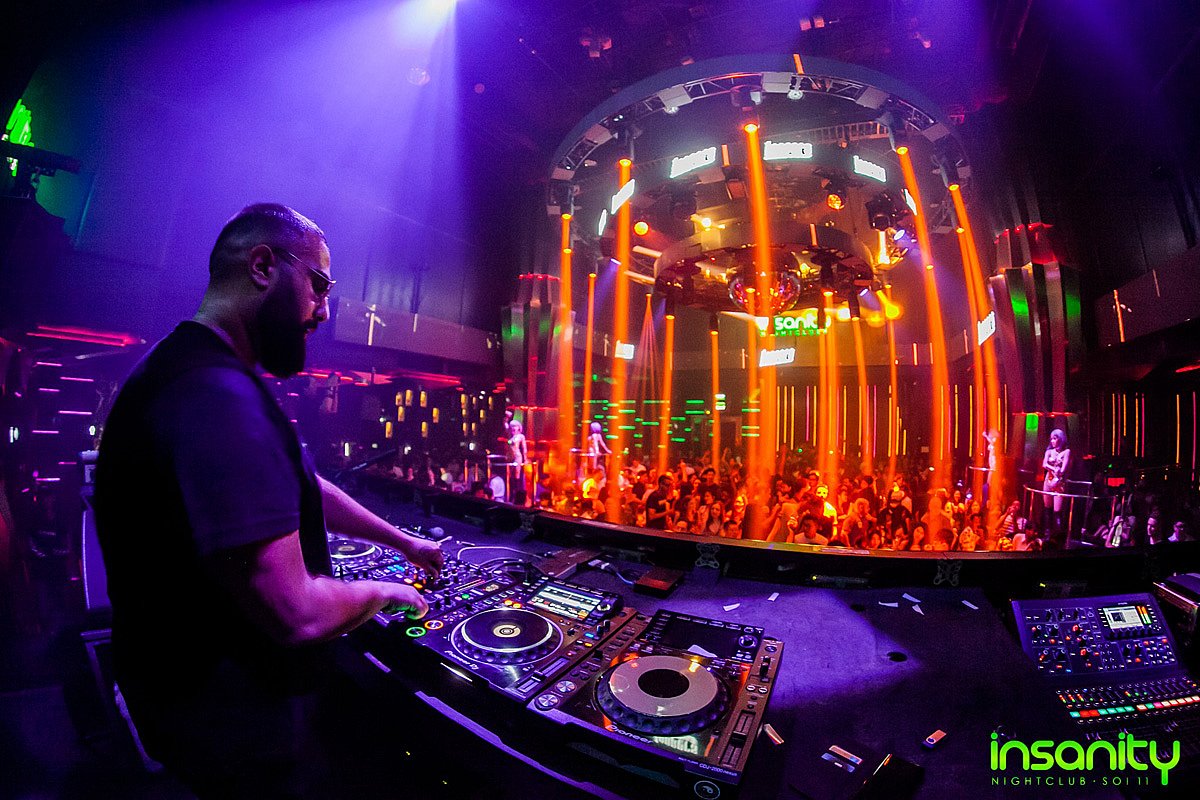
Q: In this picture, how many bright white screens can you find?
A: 9